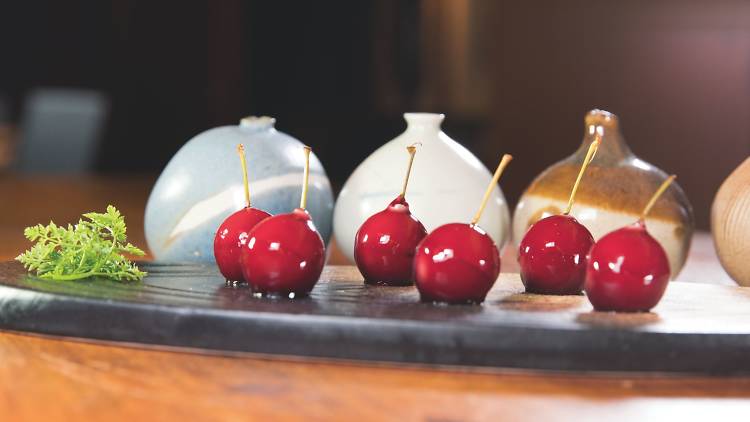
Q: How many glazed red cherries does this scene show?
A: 6